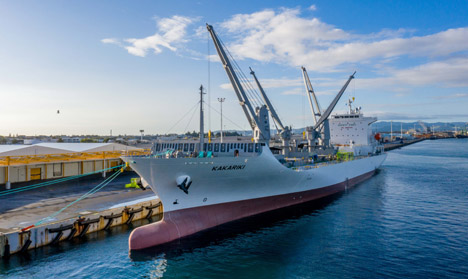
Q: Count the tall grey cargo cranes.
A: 4